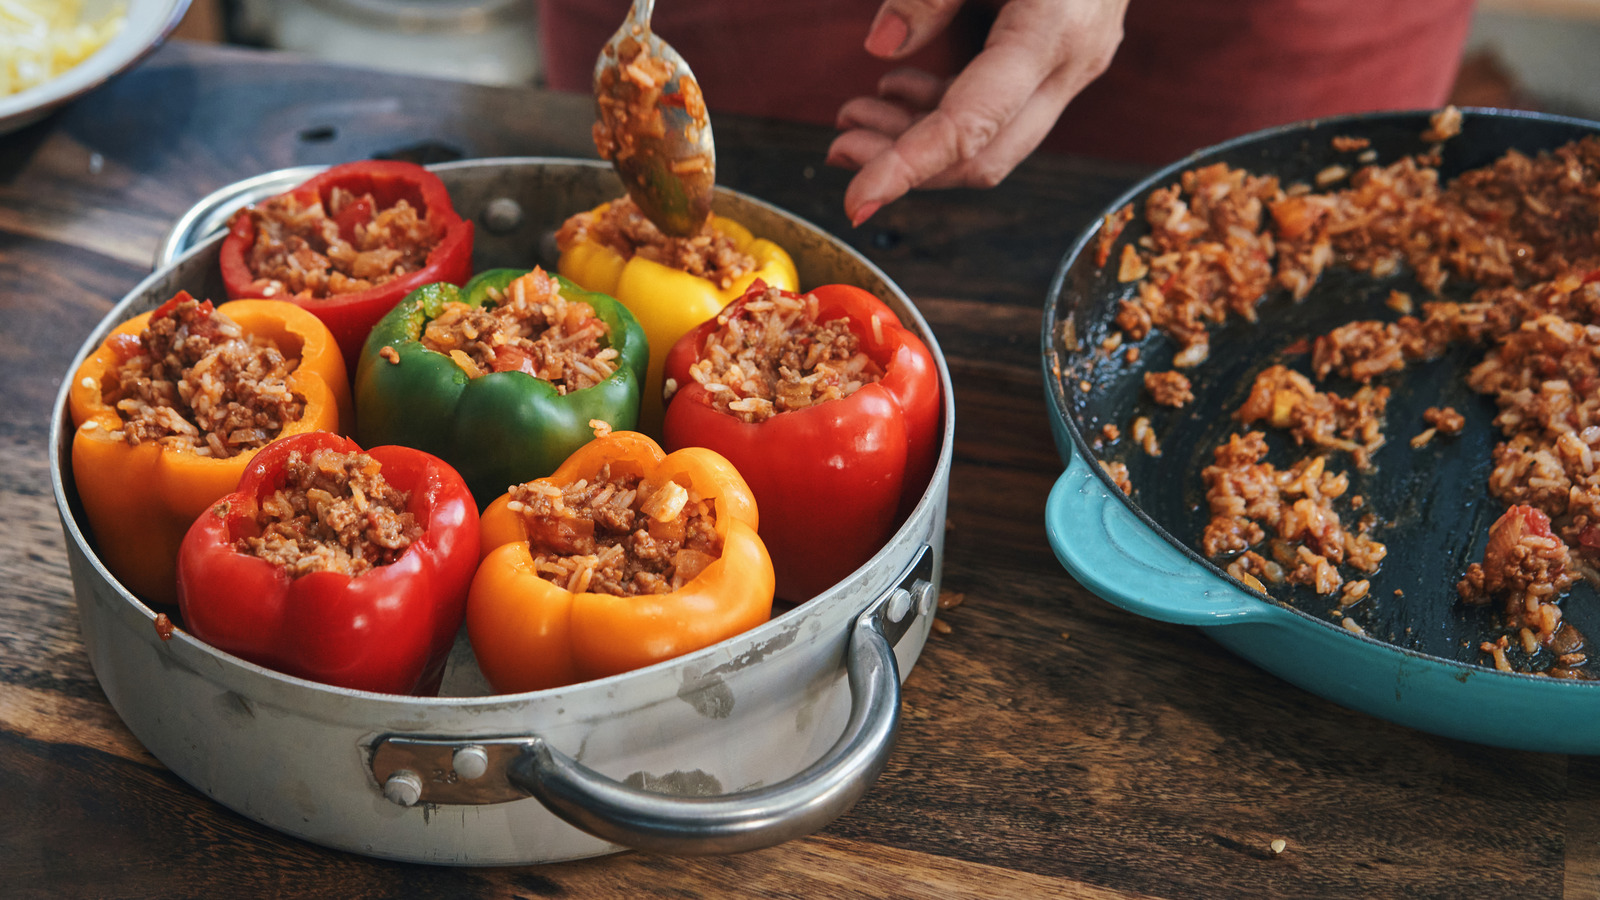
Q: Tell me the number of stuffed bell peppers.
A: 7